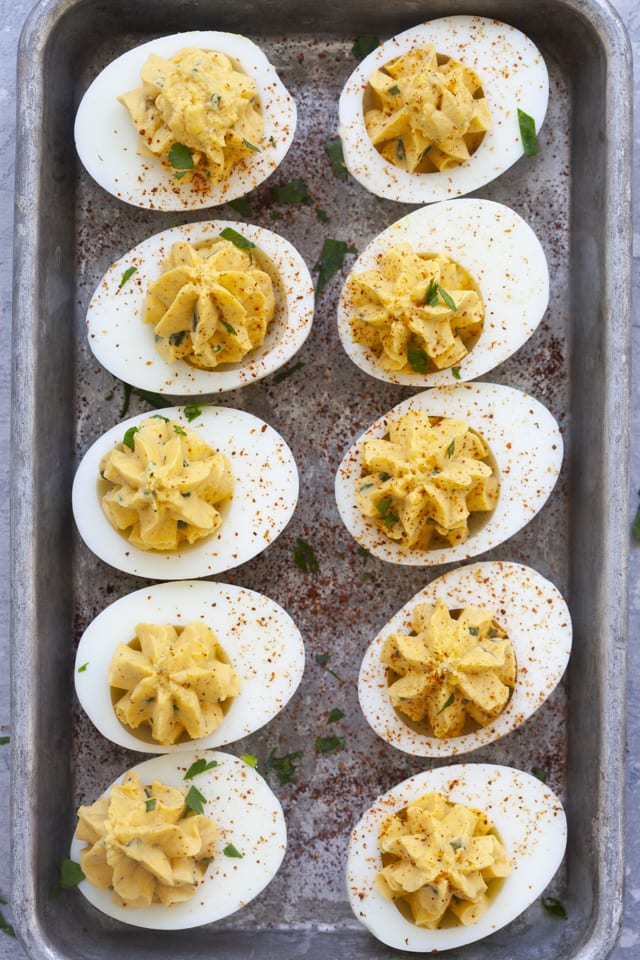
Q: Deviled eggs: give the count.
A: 10